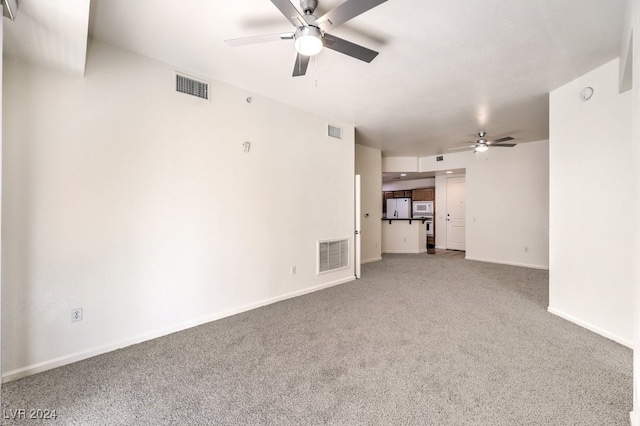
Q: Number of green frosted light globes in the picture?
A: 0